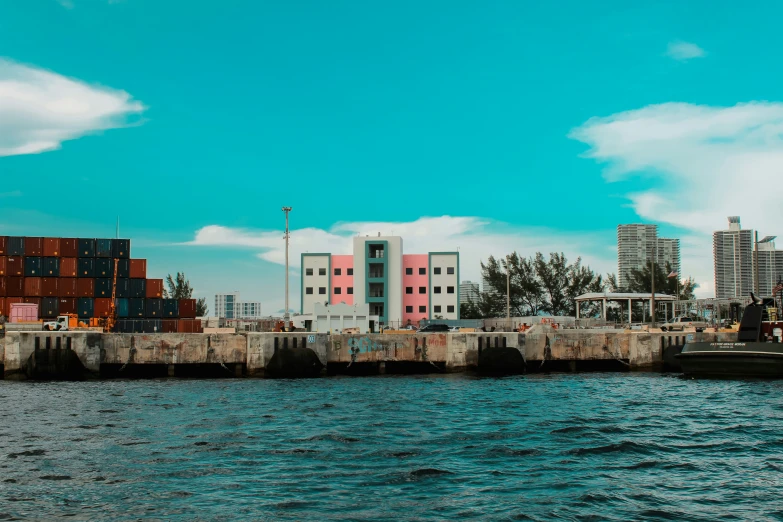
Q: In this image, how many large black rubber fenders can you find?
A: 4